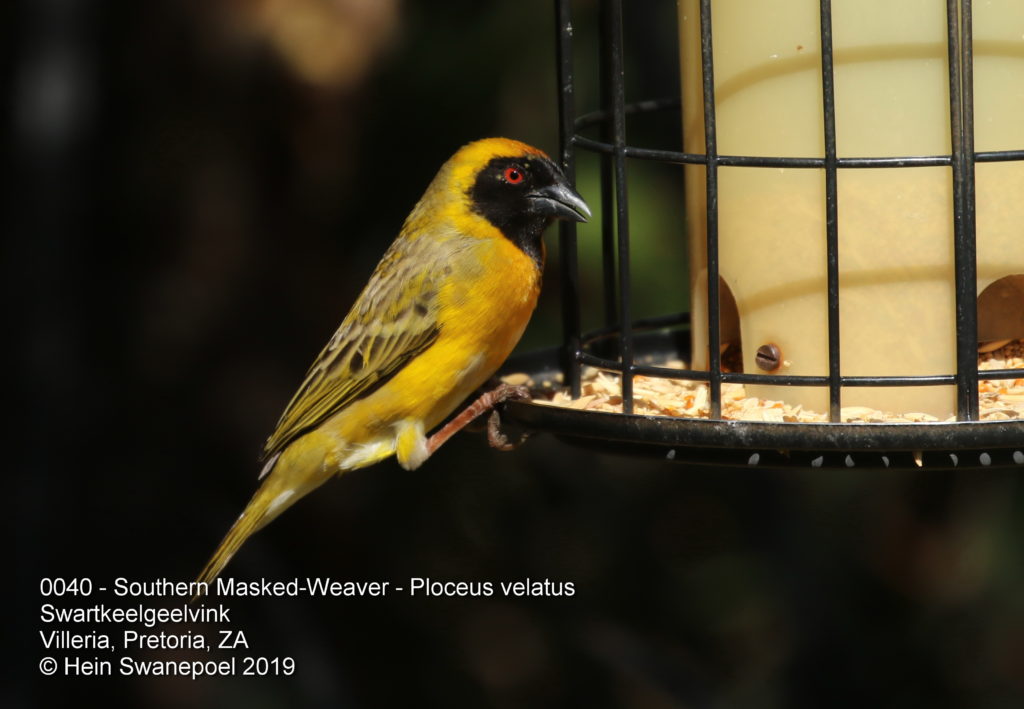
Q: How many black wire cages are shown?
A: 1